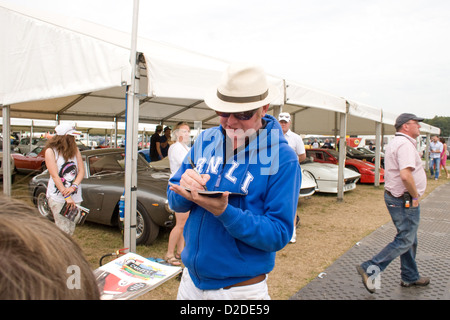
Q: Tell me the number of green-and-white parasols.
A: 0